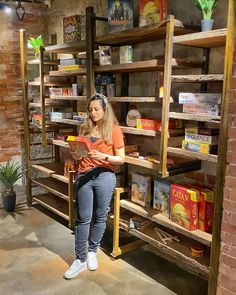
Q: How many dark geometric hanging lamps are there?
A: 1